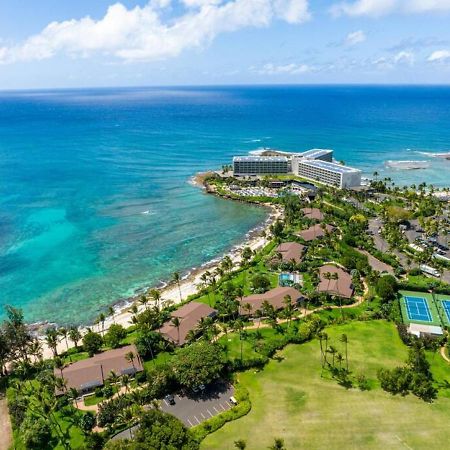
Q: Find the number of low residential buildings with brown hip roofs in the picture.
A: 7